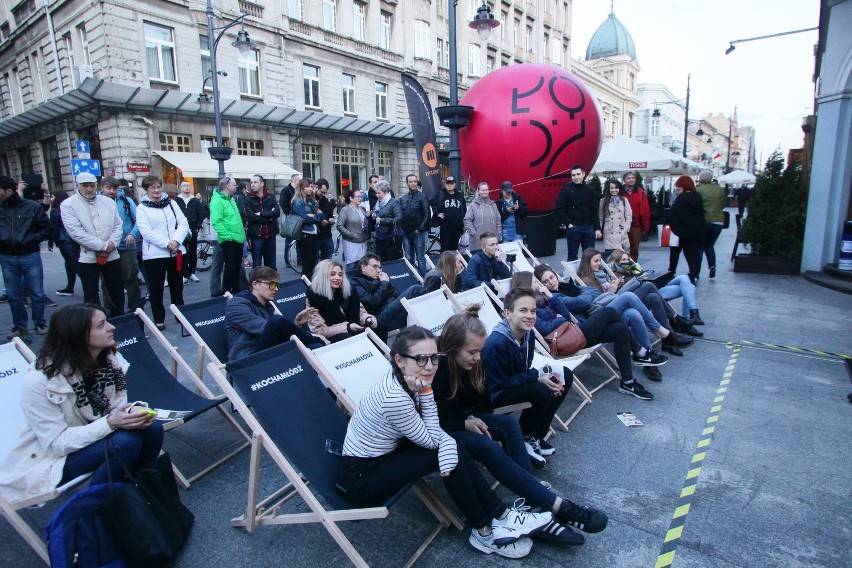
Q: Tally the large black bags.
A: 1